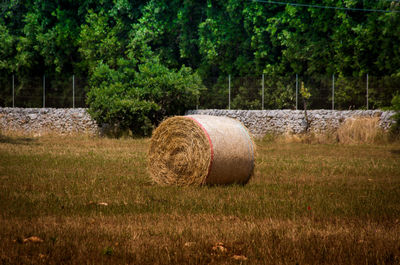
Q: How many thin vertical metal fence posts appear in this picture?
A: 8